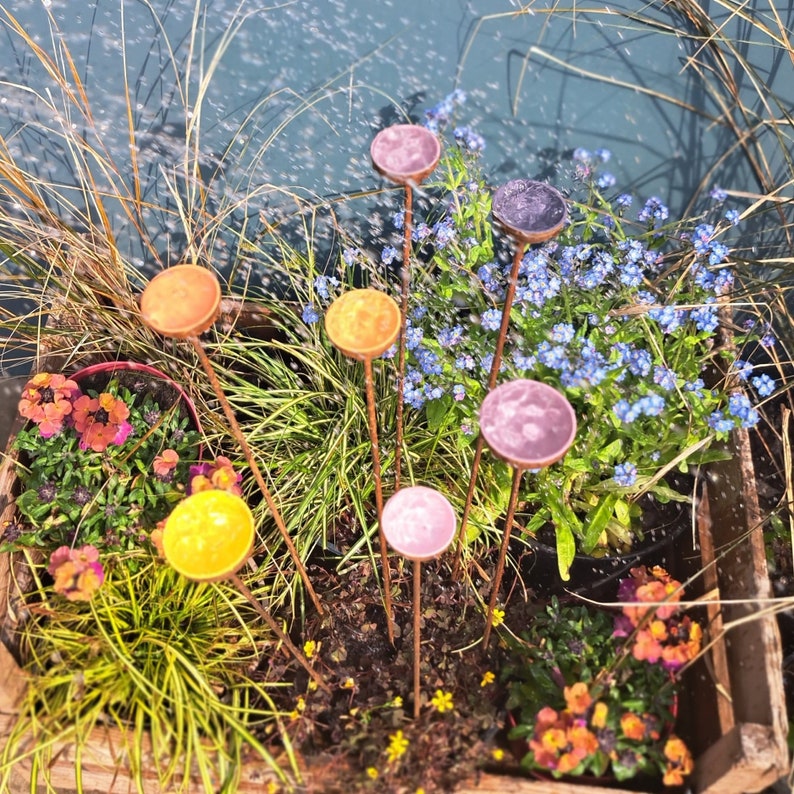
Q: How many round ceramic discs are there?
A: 7